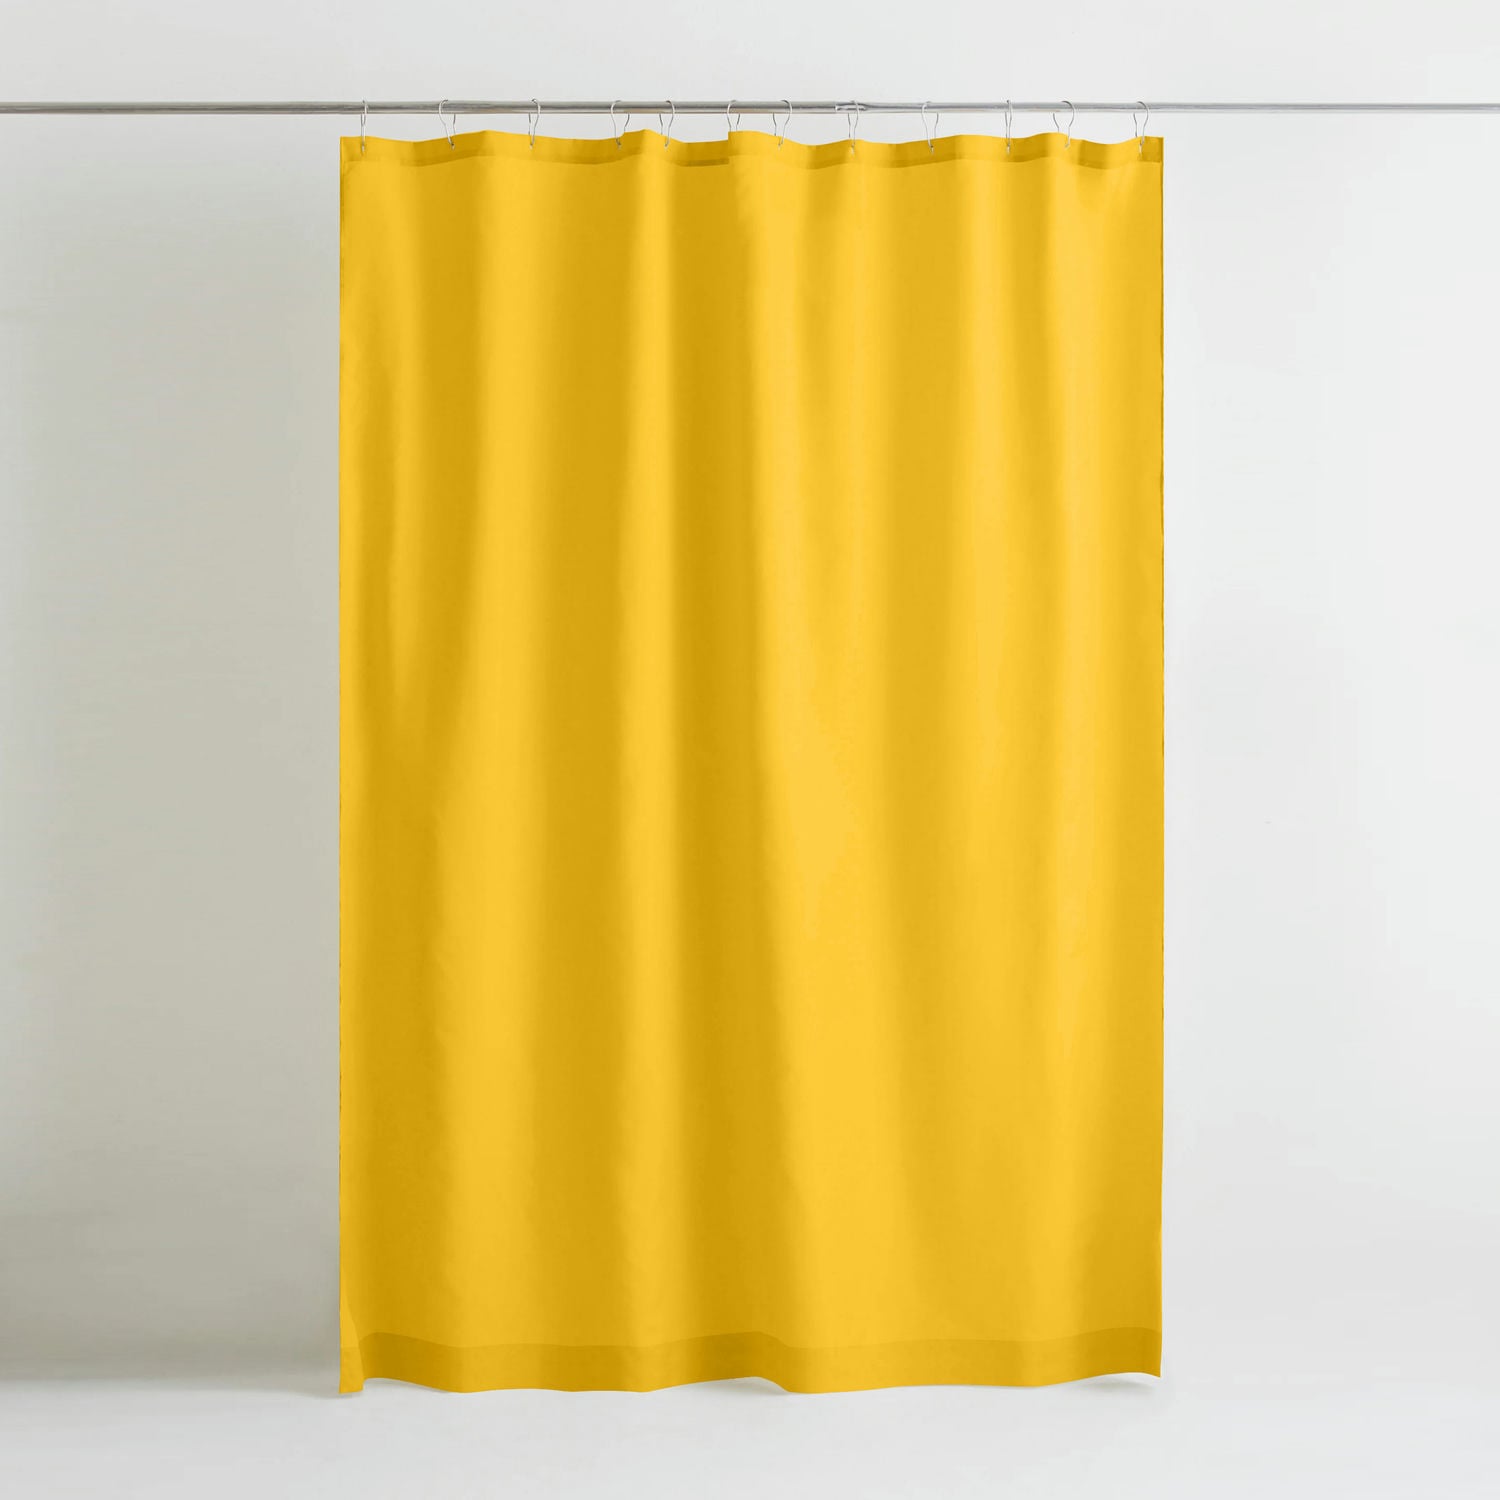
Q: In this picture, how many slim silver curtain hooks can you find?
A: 12